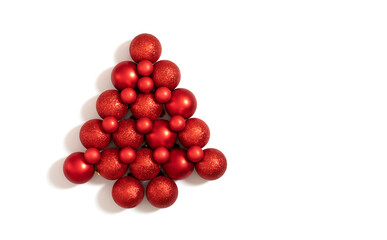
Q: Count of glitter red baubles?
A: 12